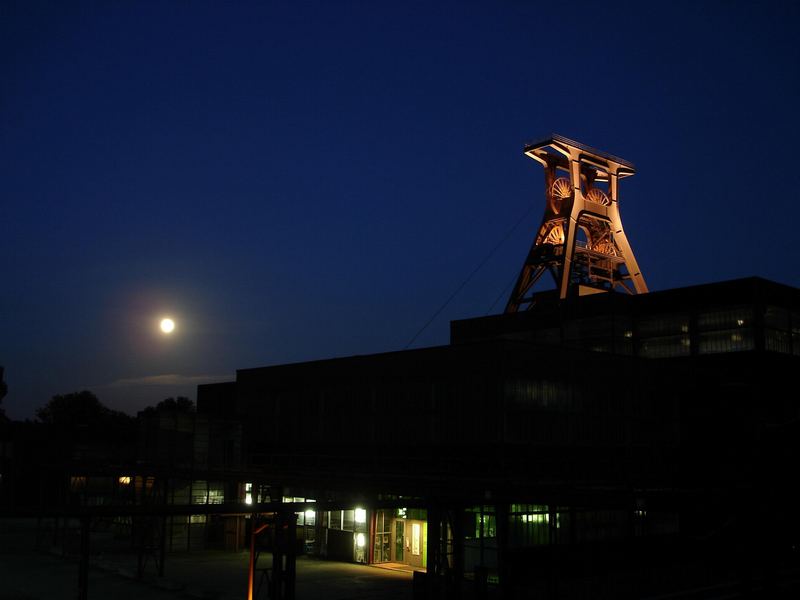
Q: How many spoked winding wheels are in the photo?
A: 4